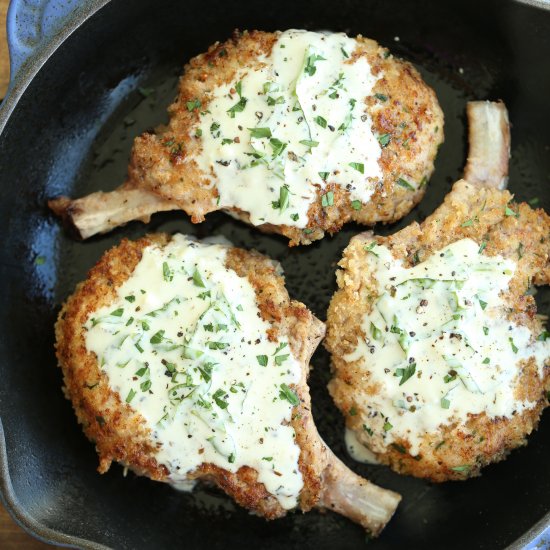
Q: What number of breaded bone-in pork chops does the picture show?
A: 3